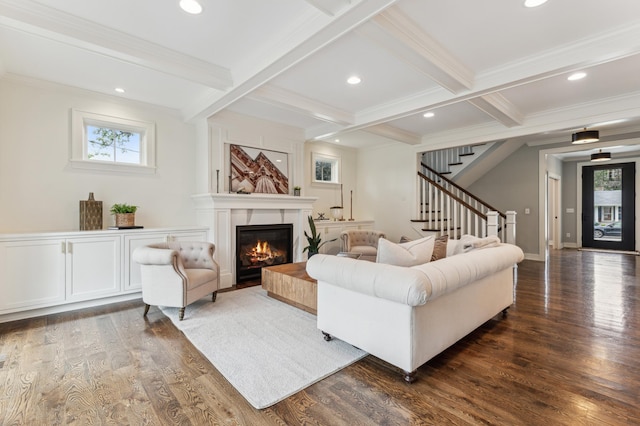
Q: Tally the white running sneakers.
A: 0